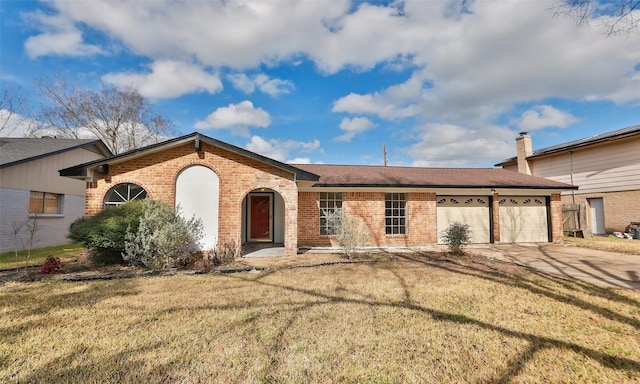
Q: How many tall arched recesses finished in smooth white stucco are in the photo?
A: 1